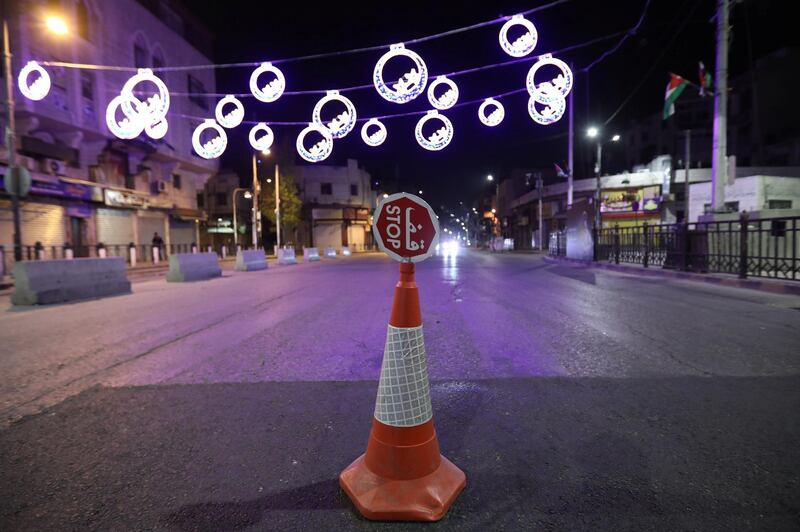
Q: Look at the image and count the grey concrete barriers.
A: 7